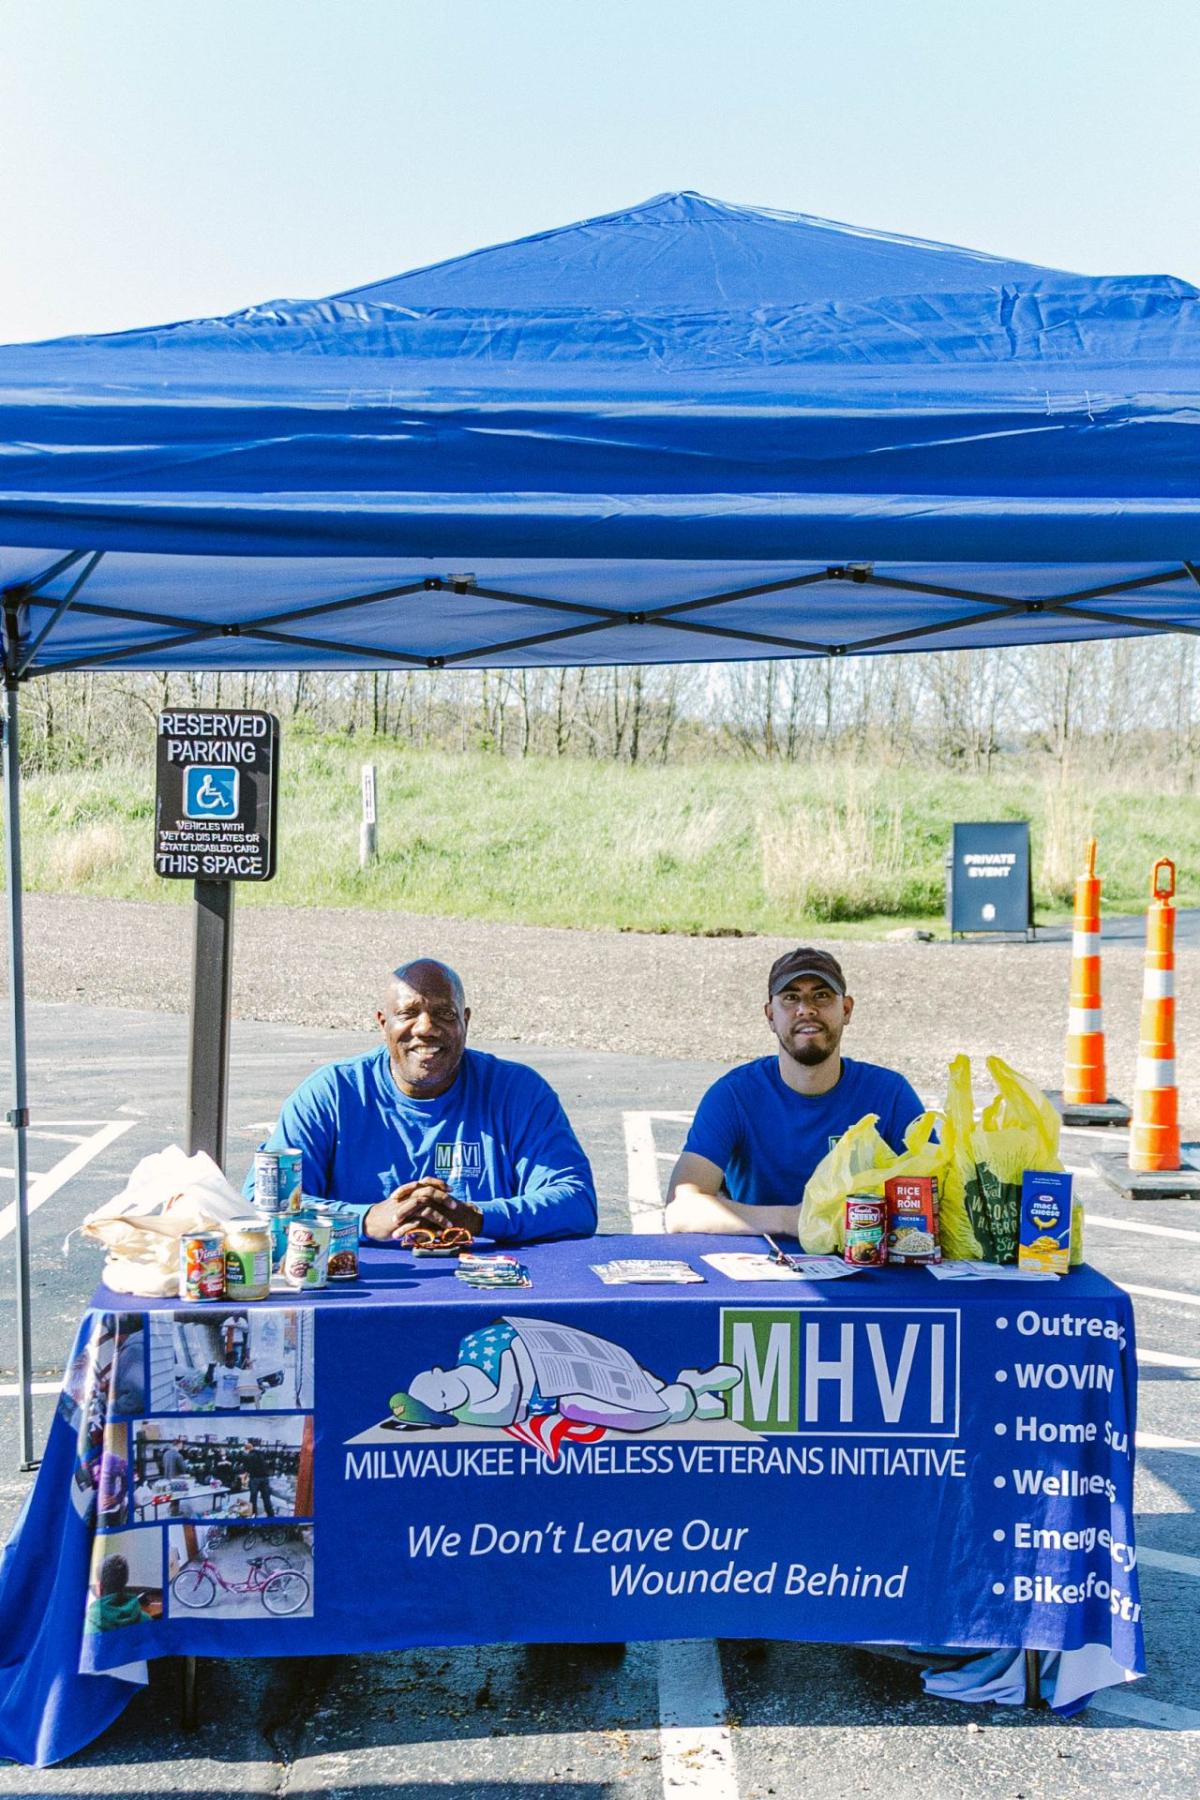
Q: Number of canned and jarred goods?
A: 8